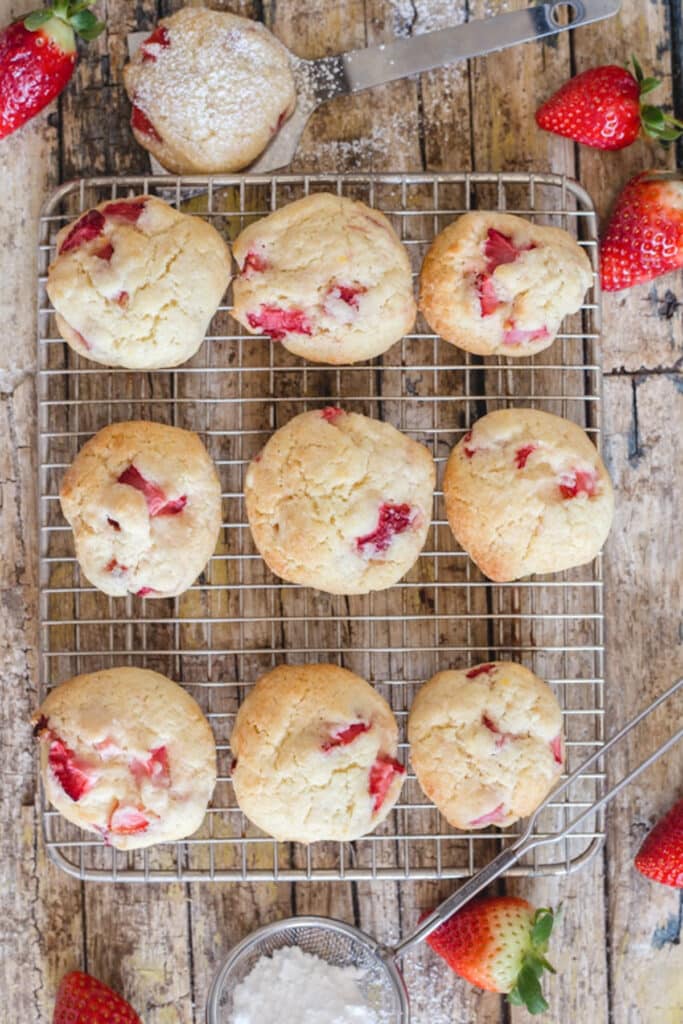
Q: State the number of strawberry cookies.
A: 10